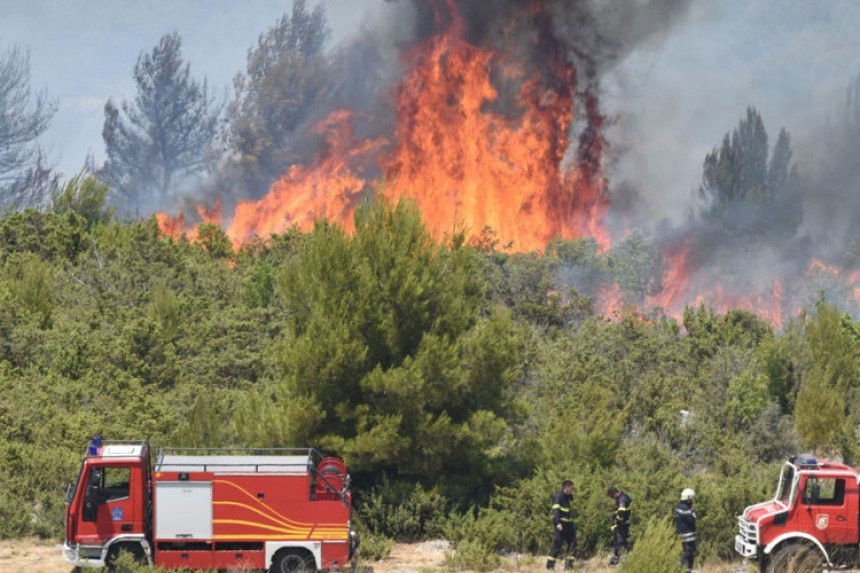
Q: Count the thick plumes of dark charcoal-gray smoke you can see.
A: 1